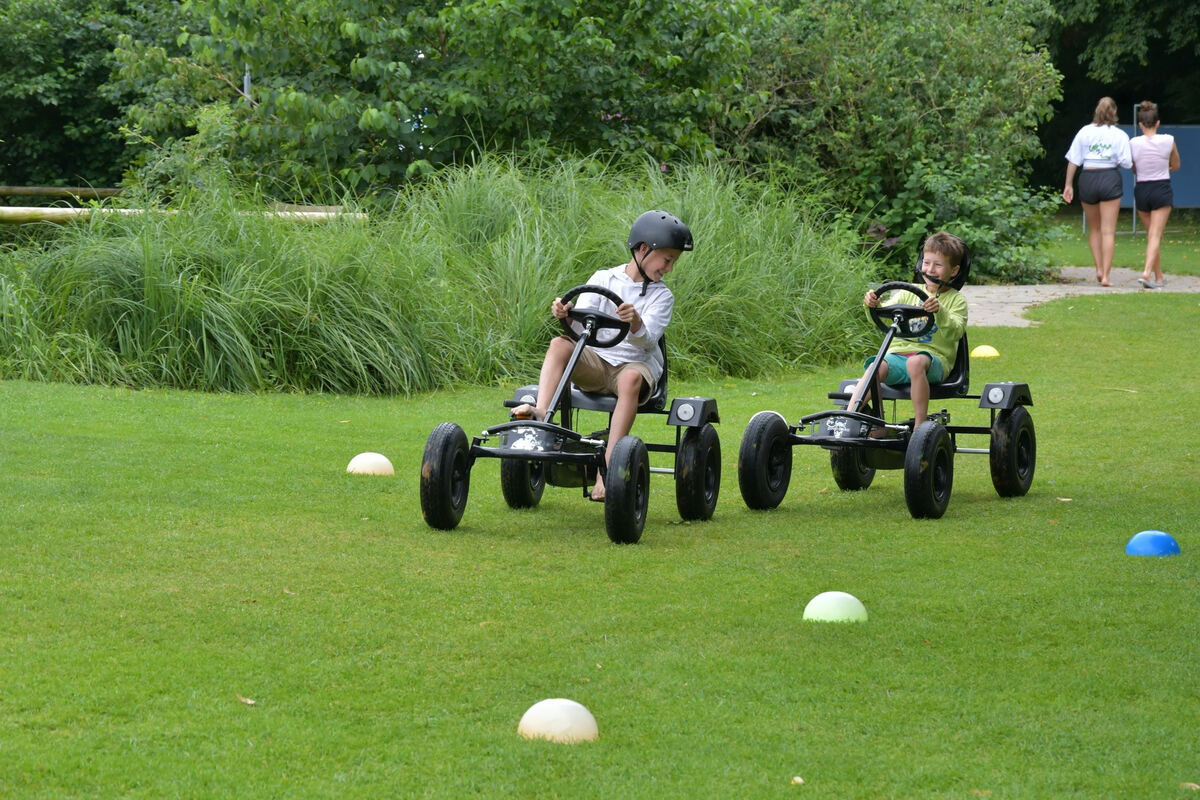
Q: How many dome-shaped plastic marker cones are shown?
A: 5